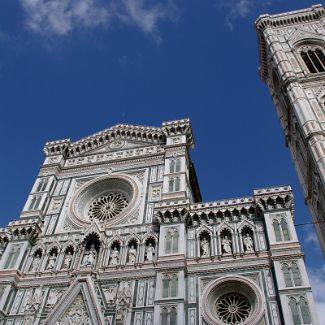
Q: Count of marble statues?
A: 10